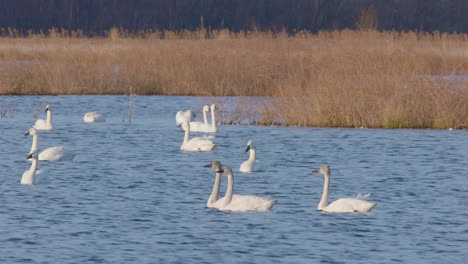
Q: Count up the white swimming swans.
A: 12